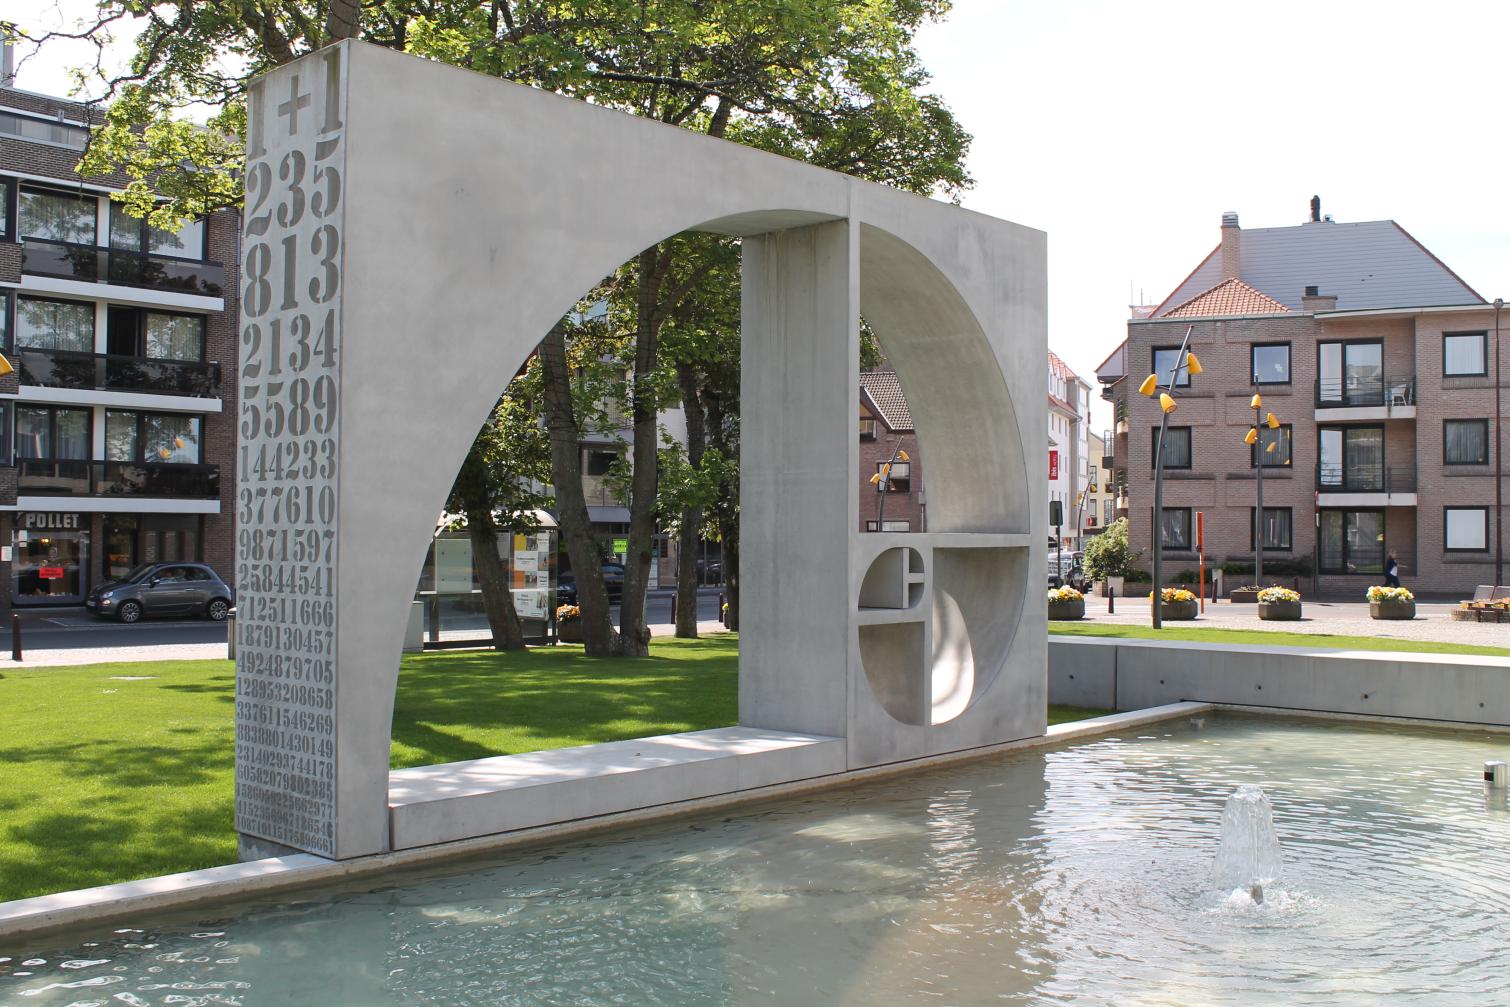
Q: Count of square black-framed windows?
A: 9